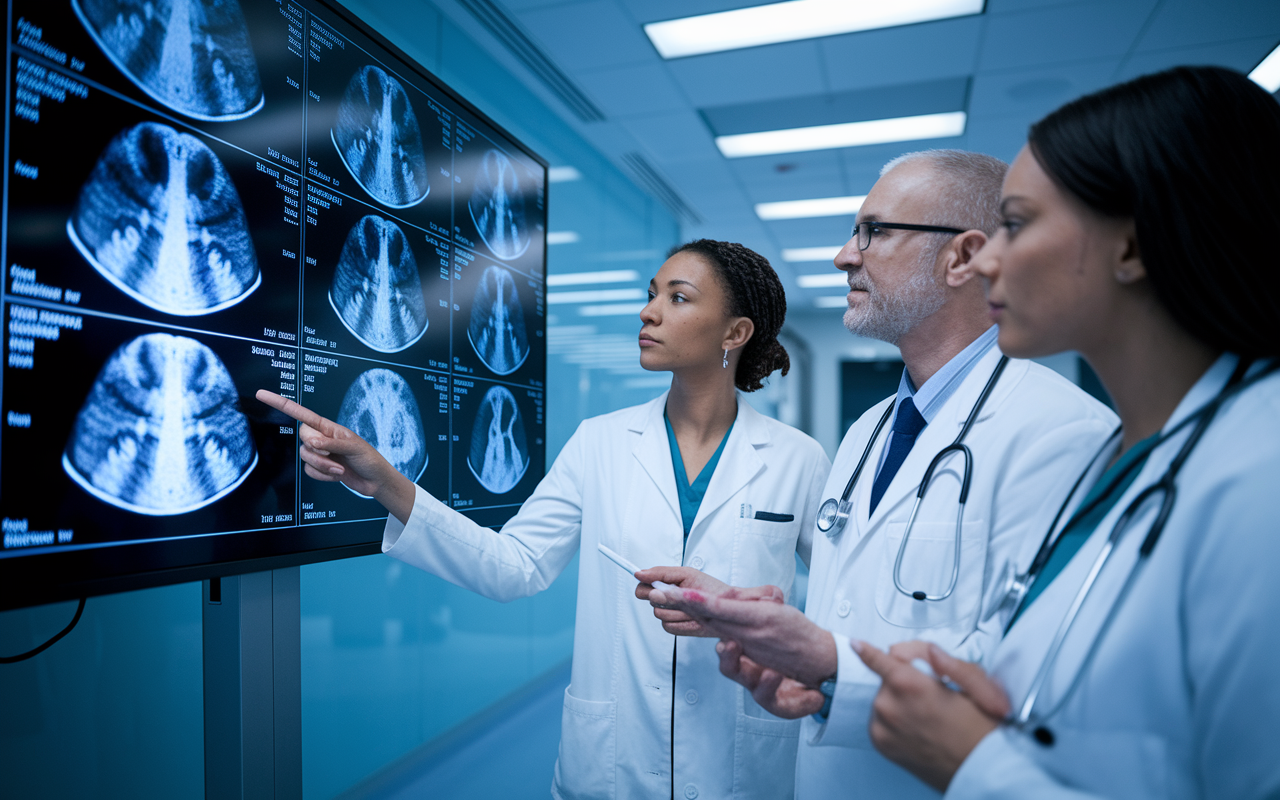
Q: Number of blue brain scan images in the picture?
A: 9